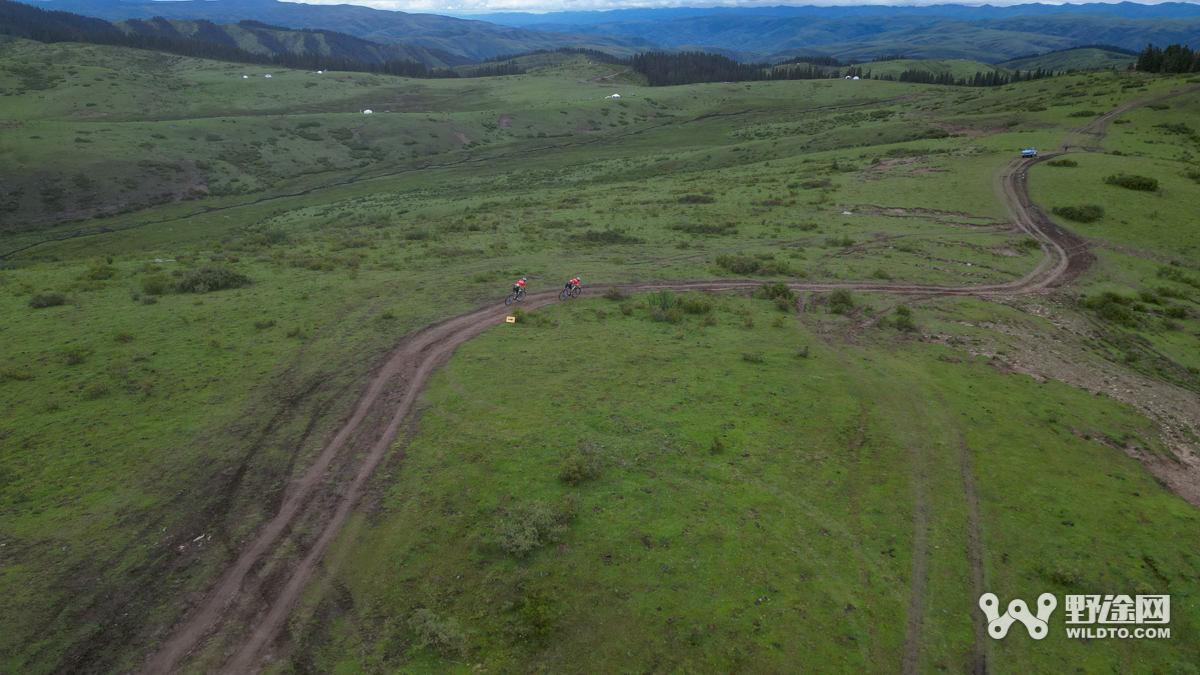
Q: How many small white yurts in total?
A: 7